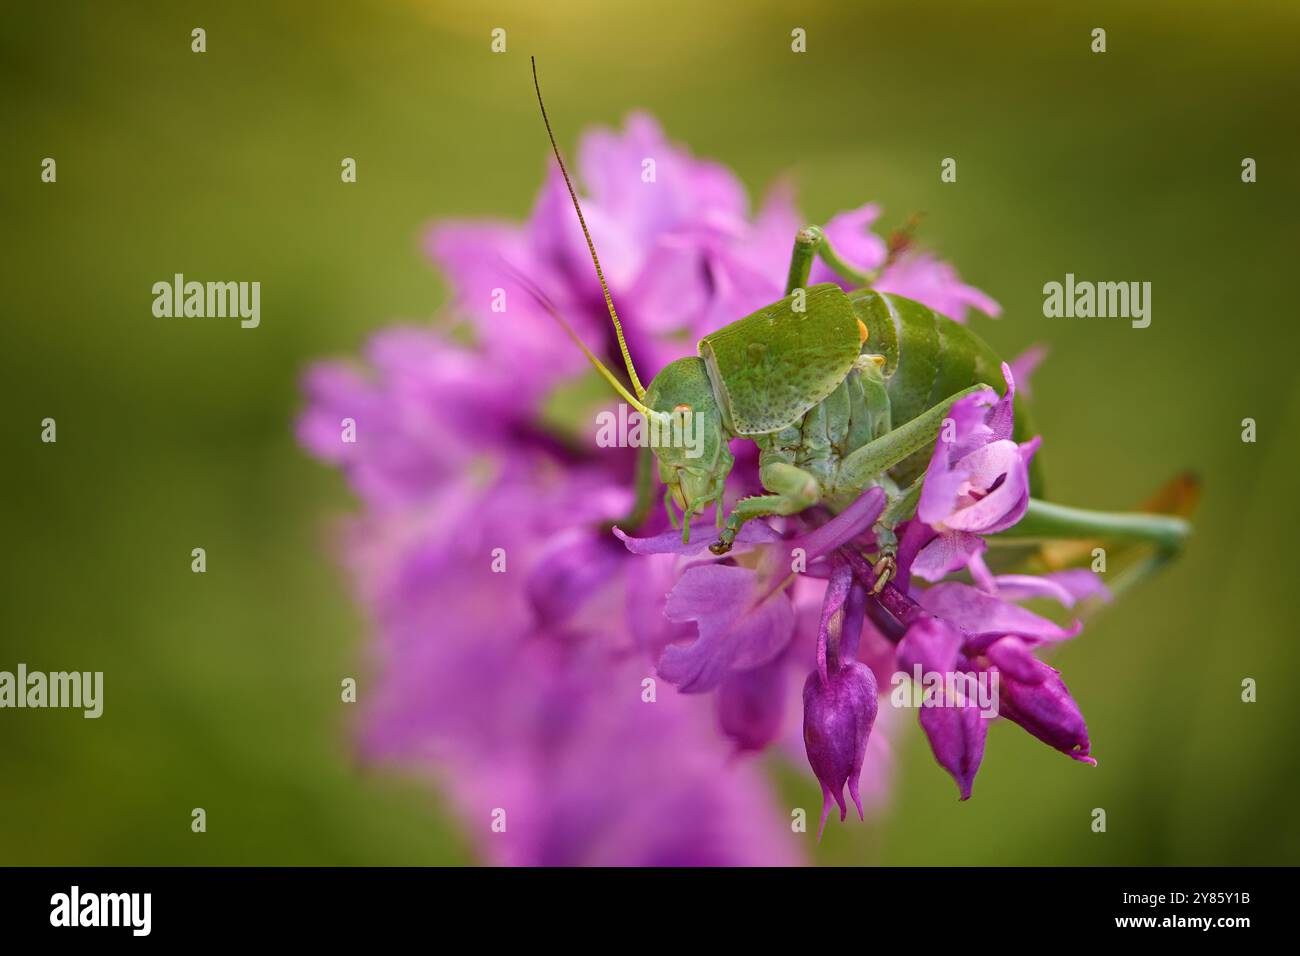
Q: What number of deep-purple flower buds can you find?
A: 3